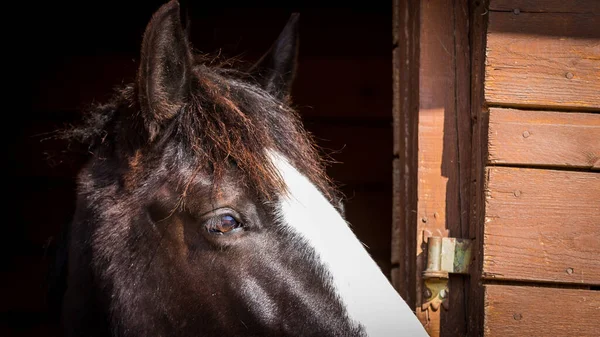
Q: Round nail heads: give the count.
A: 6